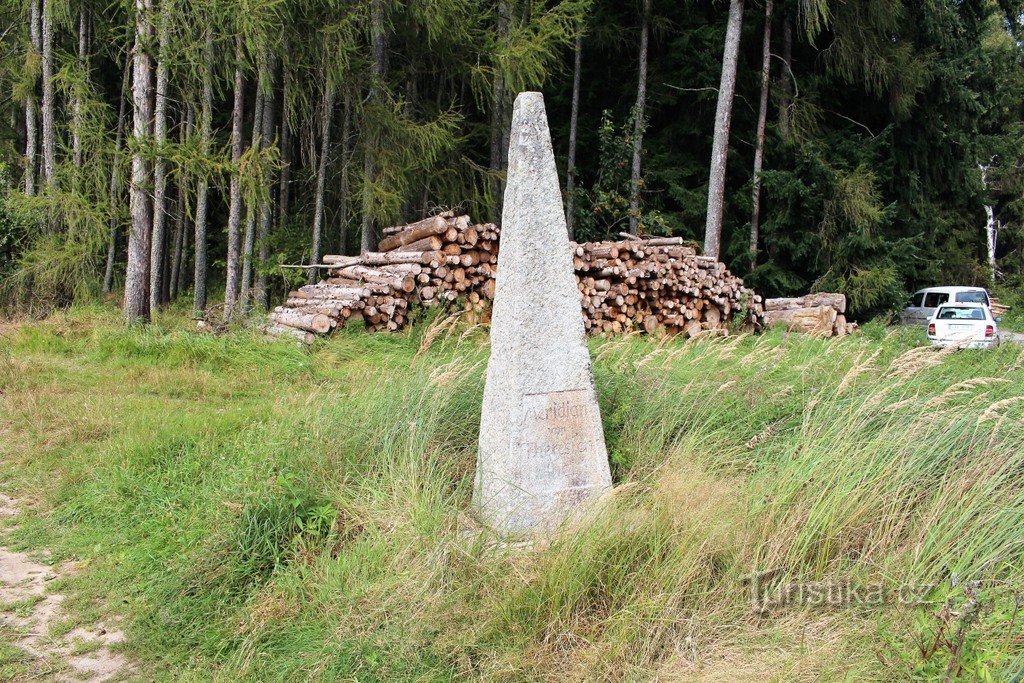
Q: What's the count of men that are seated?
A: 0